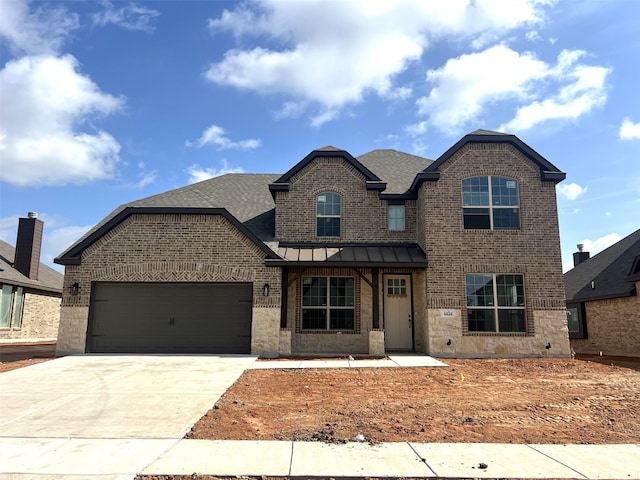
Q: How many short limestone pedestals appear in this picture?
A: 2